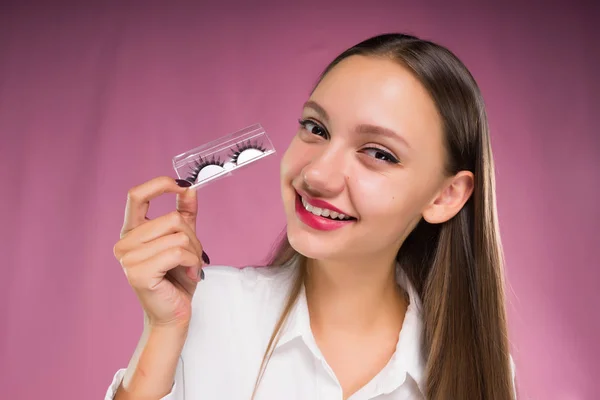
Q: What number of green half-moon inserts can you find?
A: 0